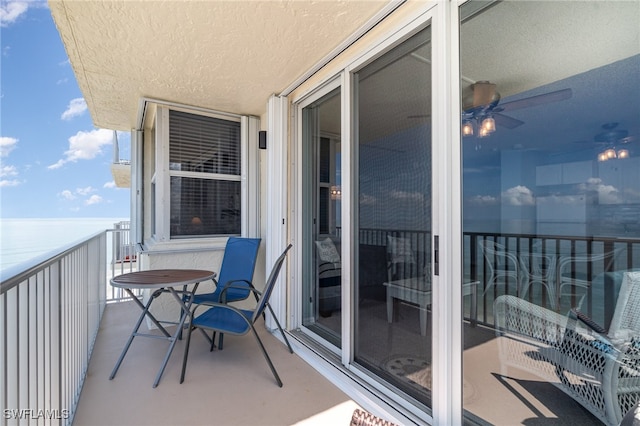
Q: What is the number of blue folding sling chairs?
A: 2